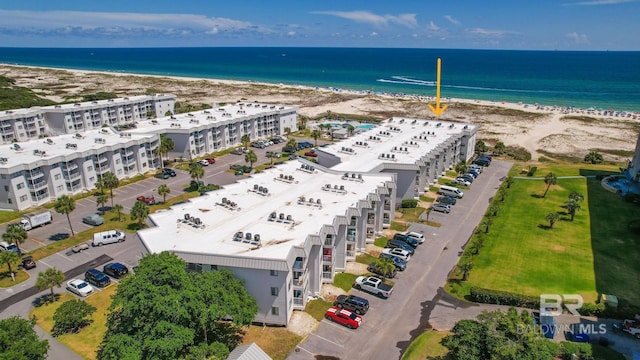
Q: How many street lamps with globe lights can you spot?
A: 0